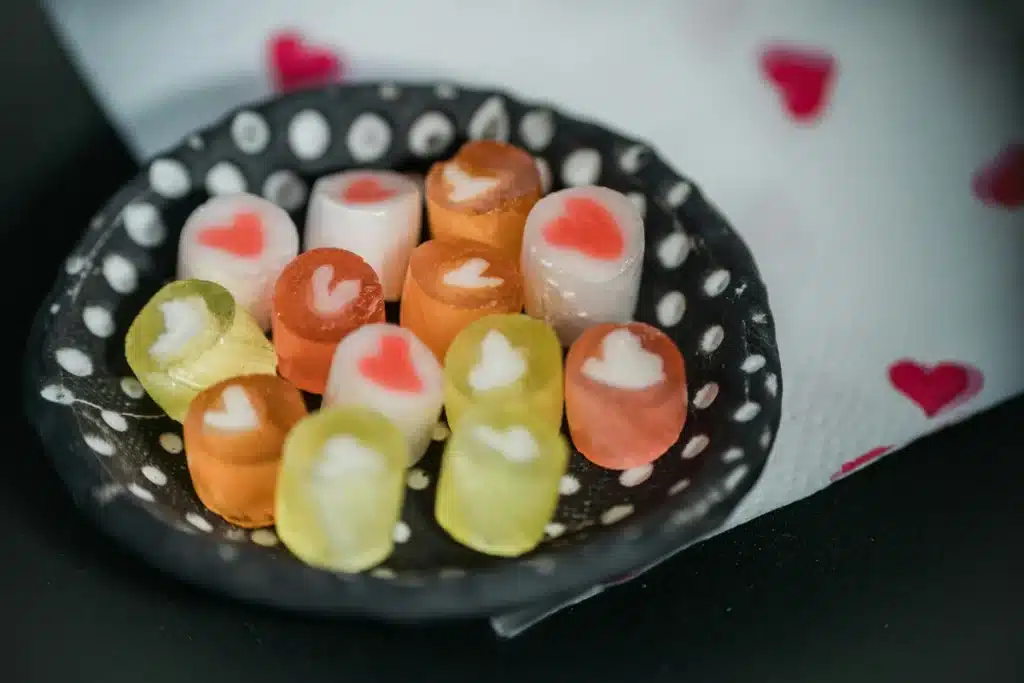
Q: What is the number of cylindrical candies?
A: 13